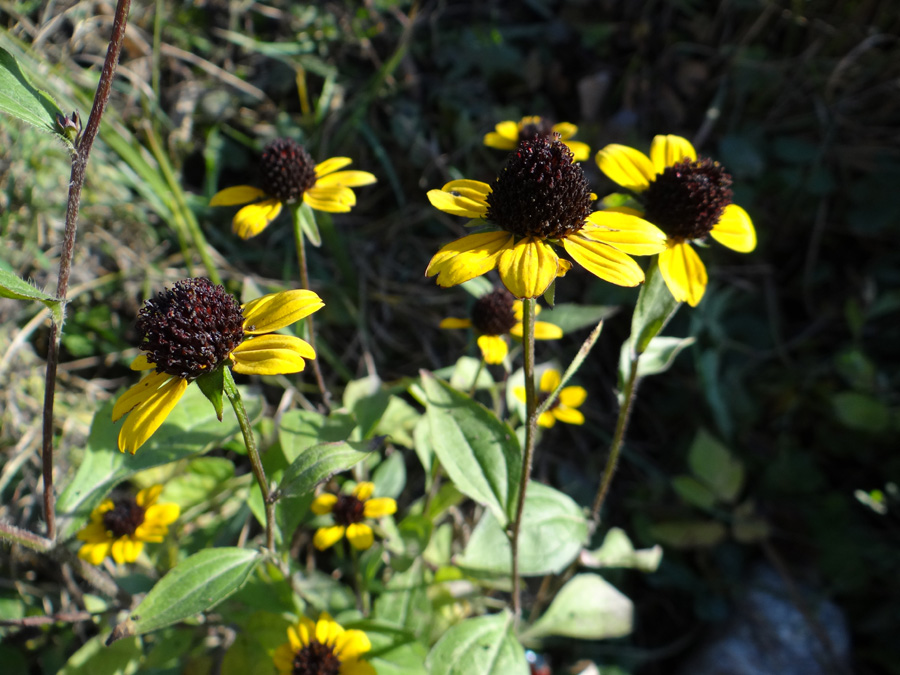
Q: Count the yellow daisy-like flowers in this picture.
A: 10